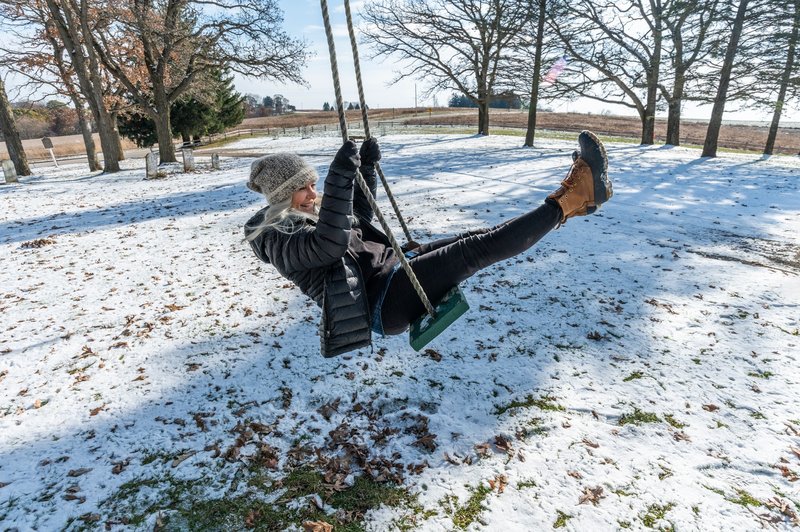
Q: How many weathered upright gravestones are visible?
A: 4